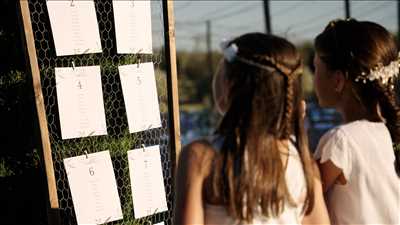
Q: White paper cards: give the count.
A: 6